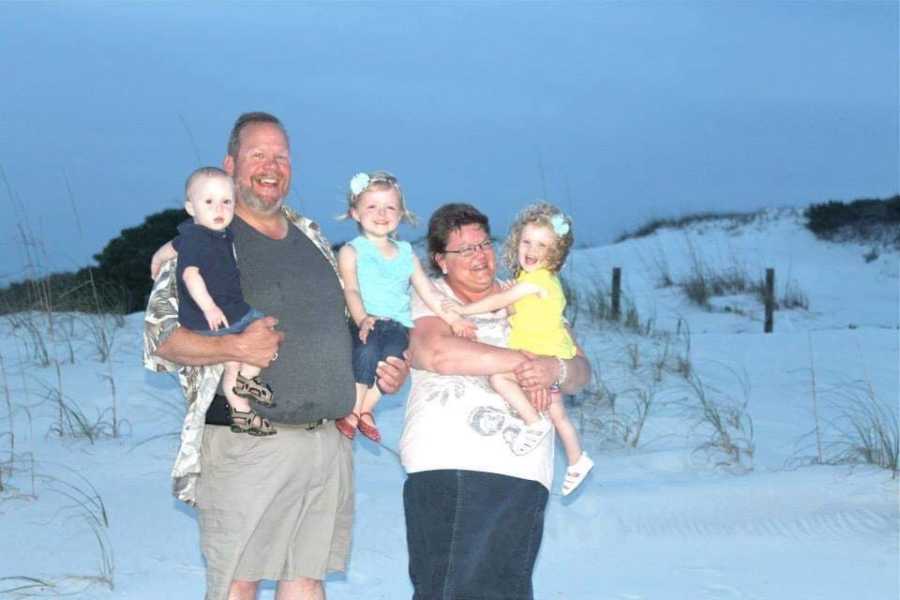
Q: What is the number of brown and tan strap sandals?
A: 2